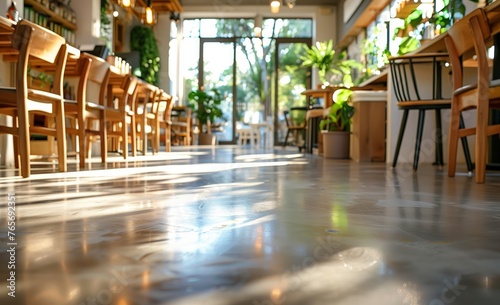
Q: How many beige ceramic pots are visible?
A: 1